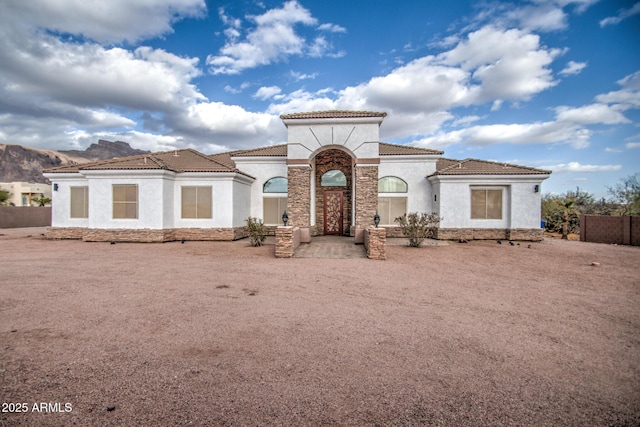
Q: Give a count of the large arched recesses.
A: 1